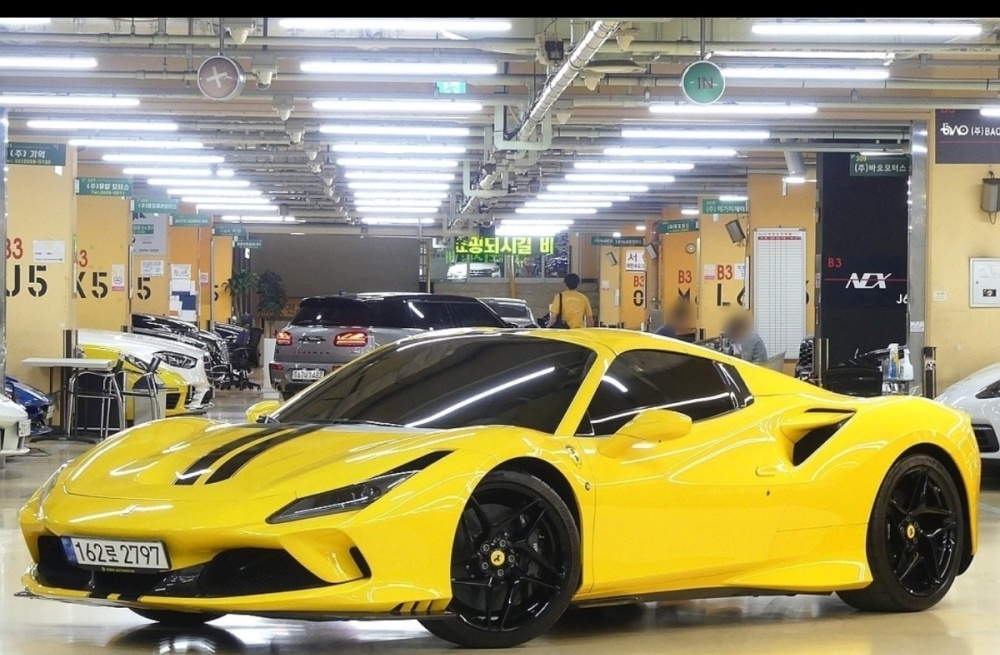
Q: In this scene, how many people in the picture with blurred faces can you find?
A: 2